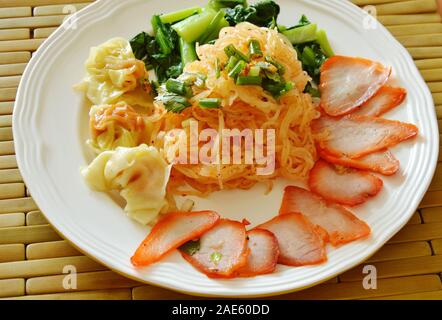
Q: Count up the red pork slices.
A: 10